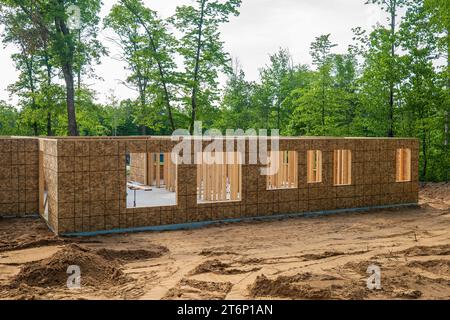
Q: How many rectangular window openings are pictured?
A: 6